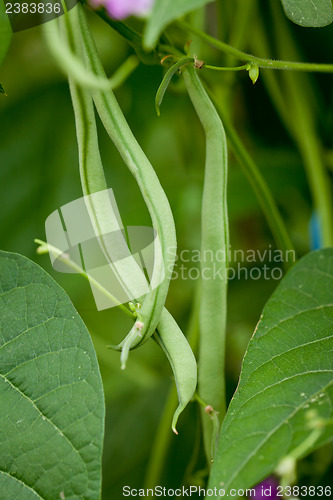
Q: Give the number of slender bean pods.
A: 3